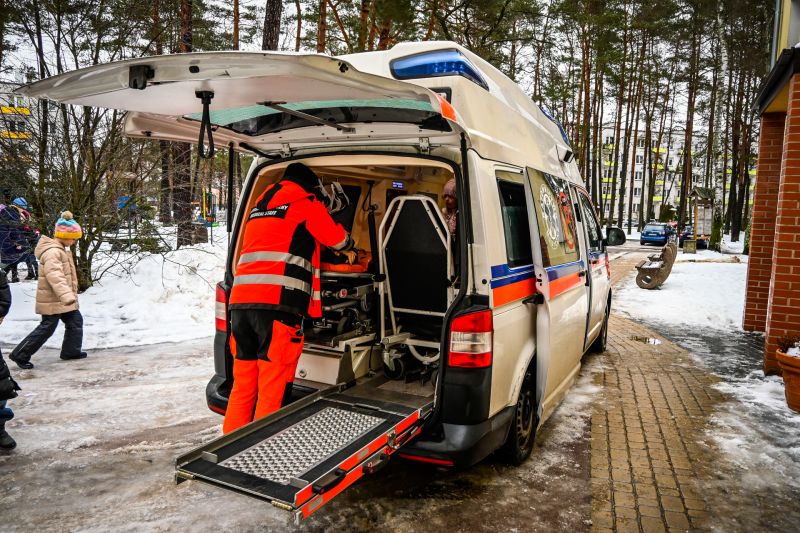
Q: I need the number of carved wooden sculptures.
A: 1